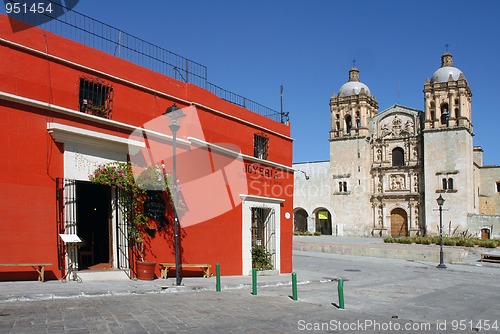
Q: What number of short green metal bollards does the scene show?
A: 4